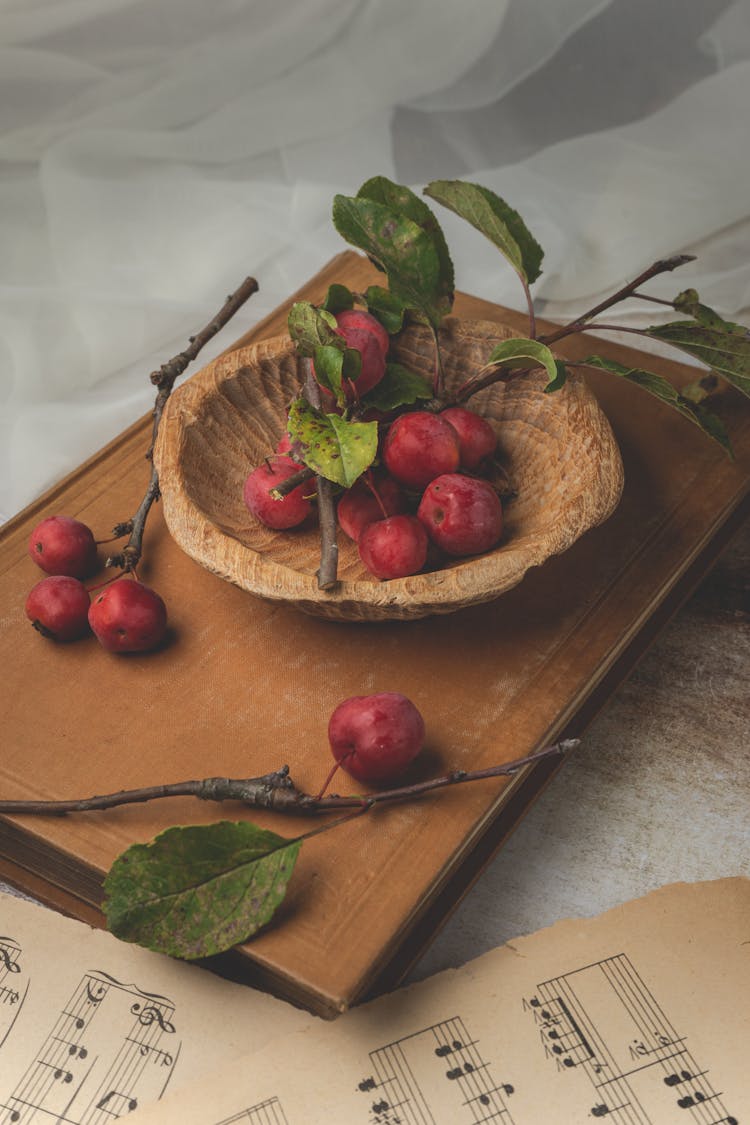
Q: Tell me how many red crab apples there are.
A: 13